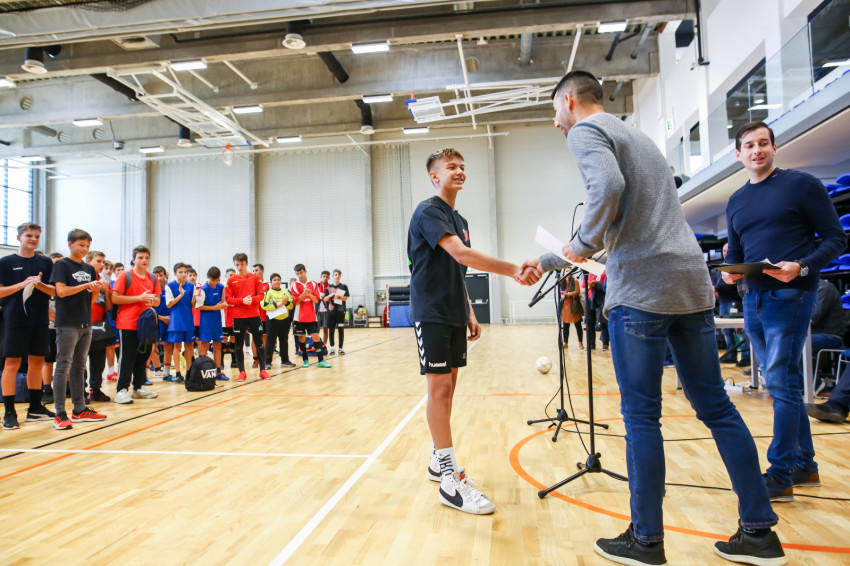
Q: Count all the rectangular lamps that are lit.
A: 11